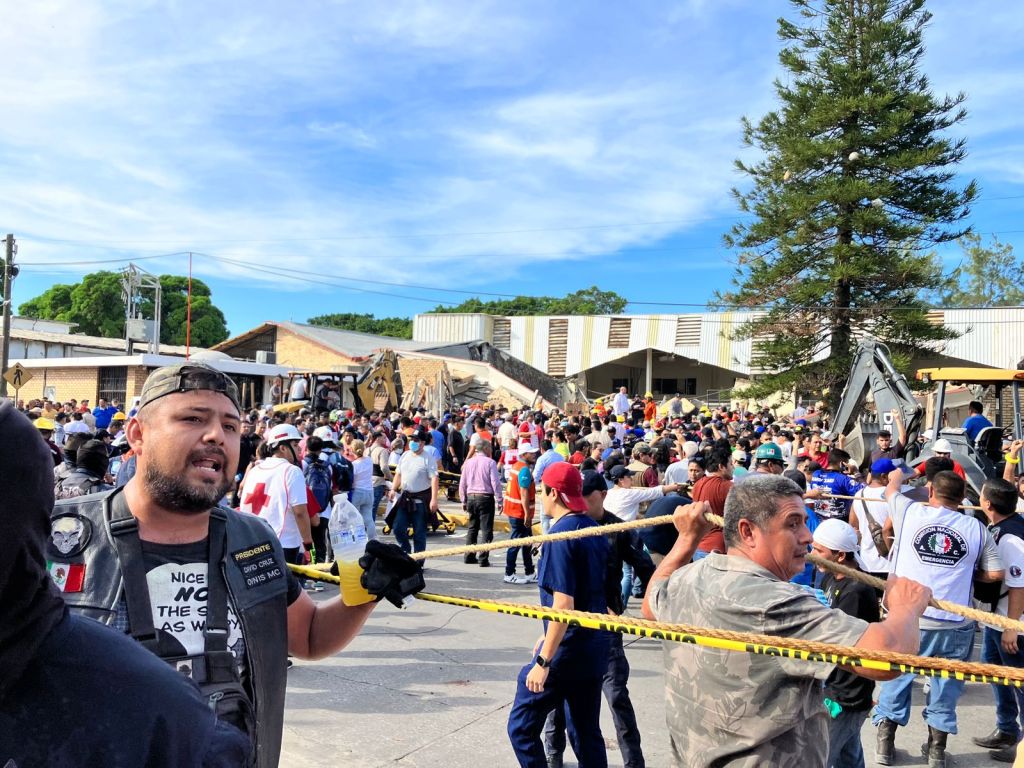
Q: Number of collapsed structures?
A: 1